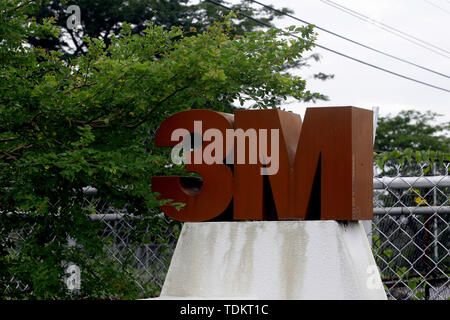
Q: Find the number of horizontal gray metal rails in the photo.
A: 2